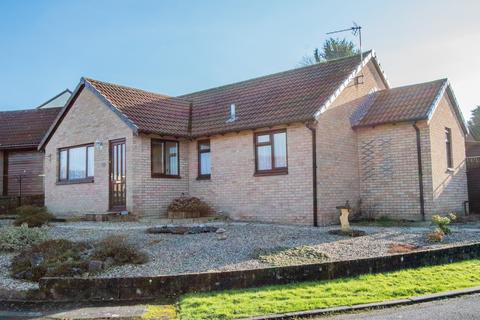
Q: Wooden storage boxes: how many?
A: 0